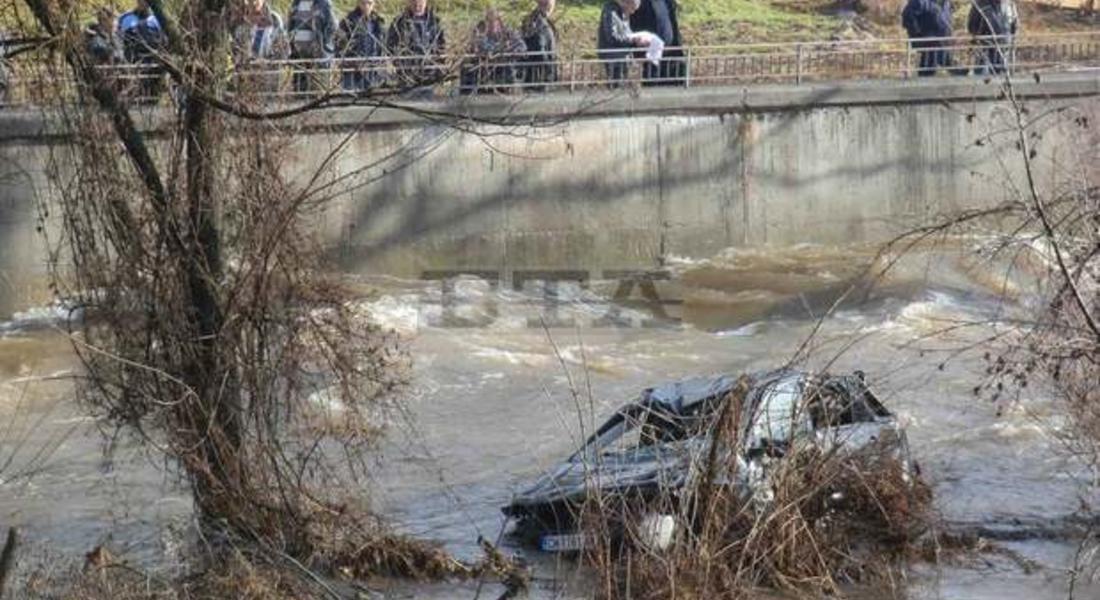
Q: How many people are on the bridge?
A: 12